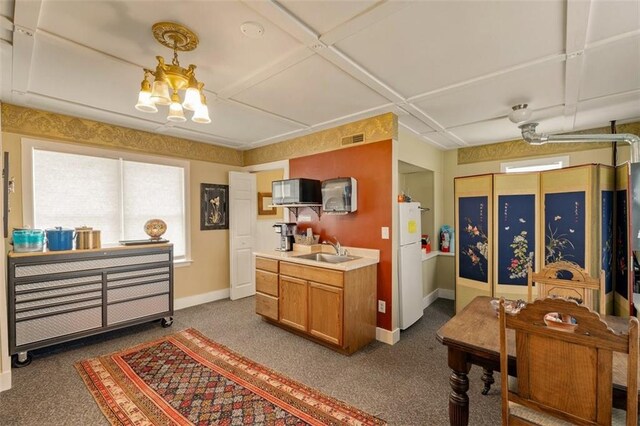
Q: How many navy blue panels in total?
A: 5